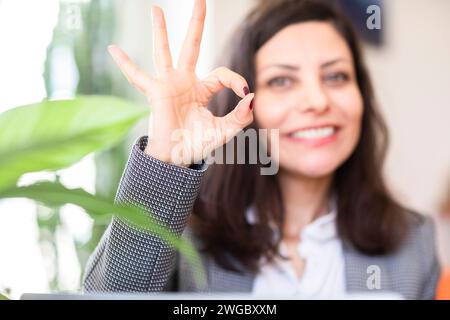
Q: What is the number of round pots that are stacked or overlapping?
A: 0